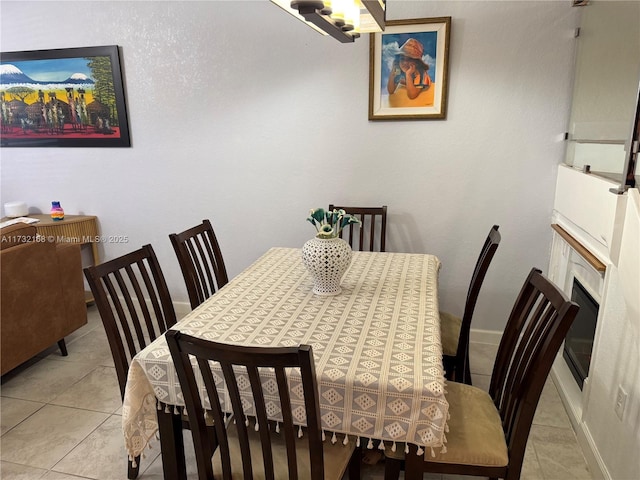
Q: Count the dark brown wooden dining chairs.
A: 6